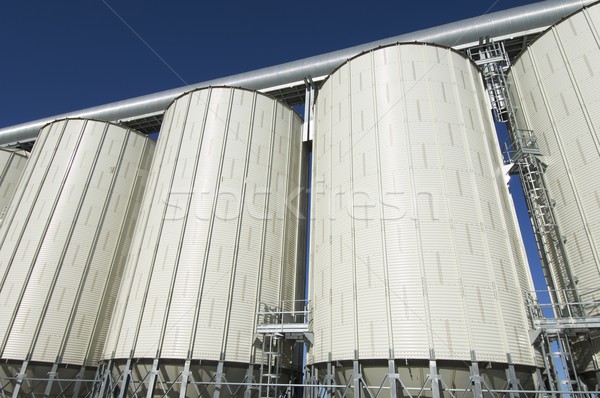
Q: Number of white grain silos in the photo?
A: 5